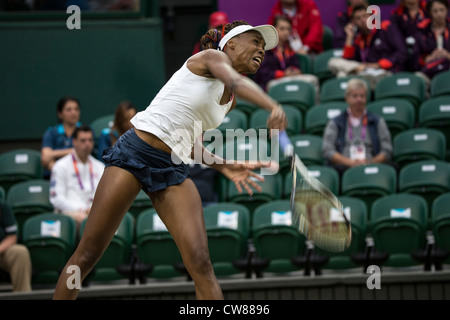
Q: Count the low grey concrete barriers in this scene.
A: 1